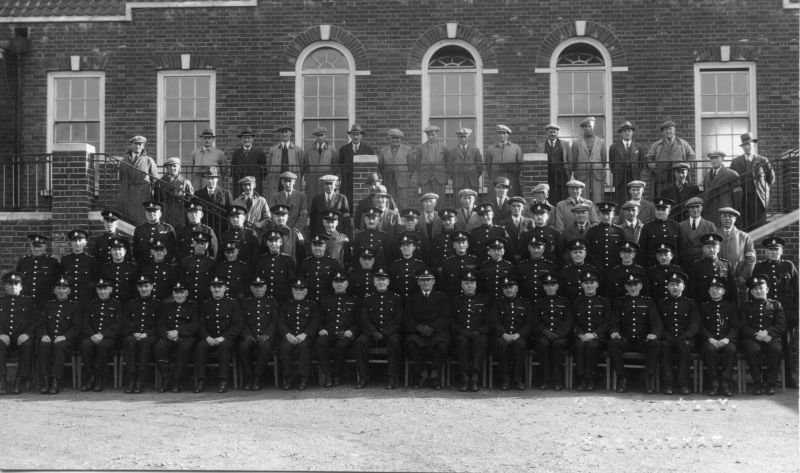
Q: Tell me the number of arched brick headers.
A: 3